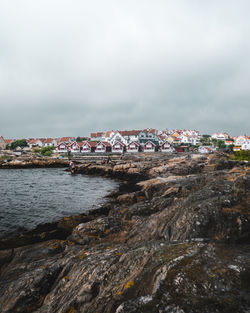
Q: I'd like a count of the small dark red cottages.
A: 8